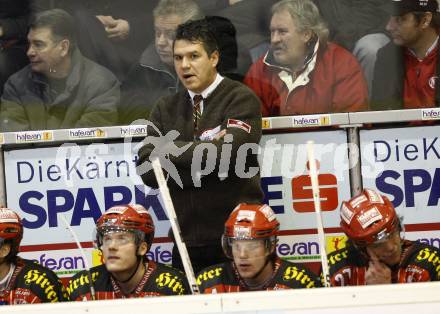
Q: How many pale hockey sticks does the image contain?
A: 3